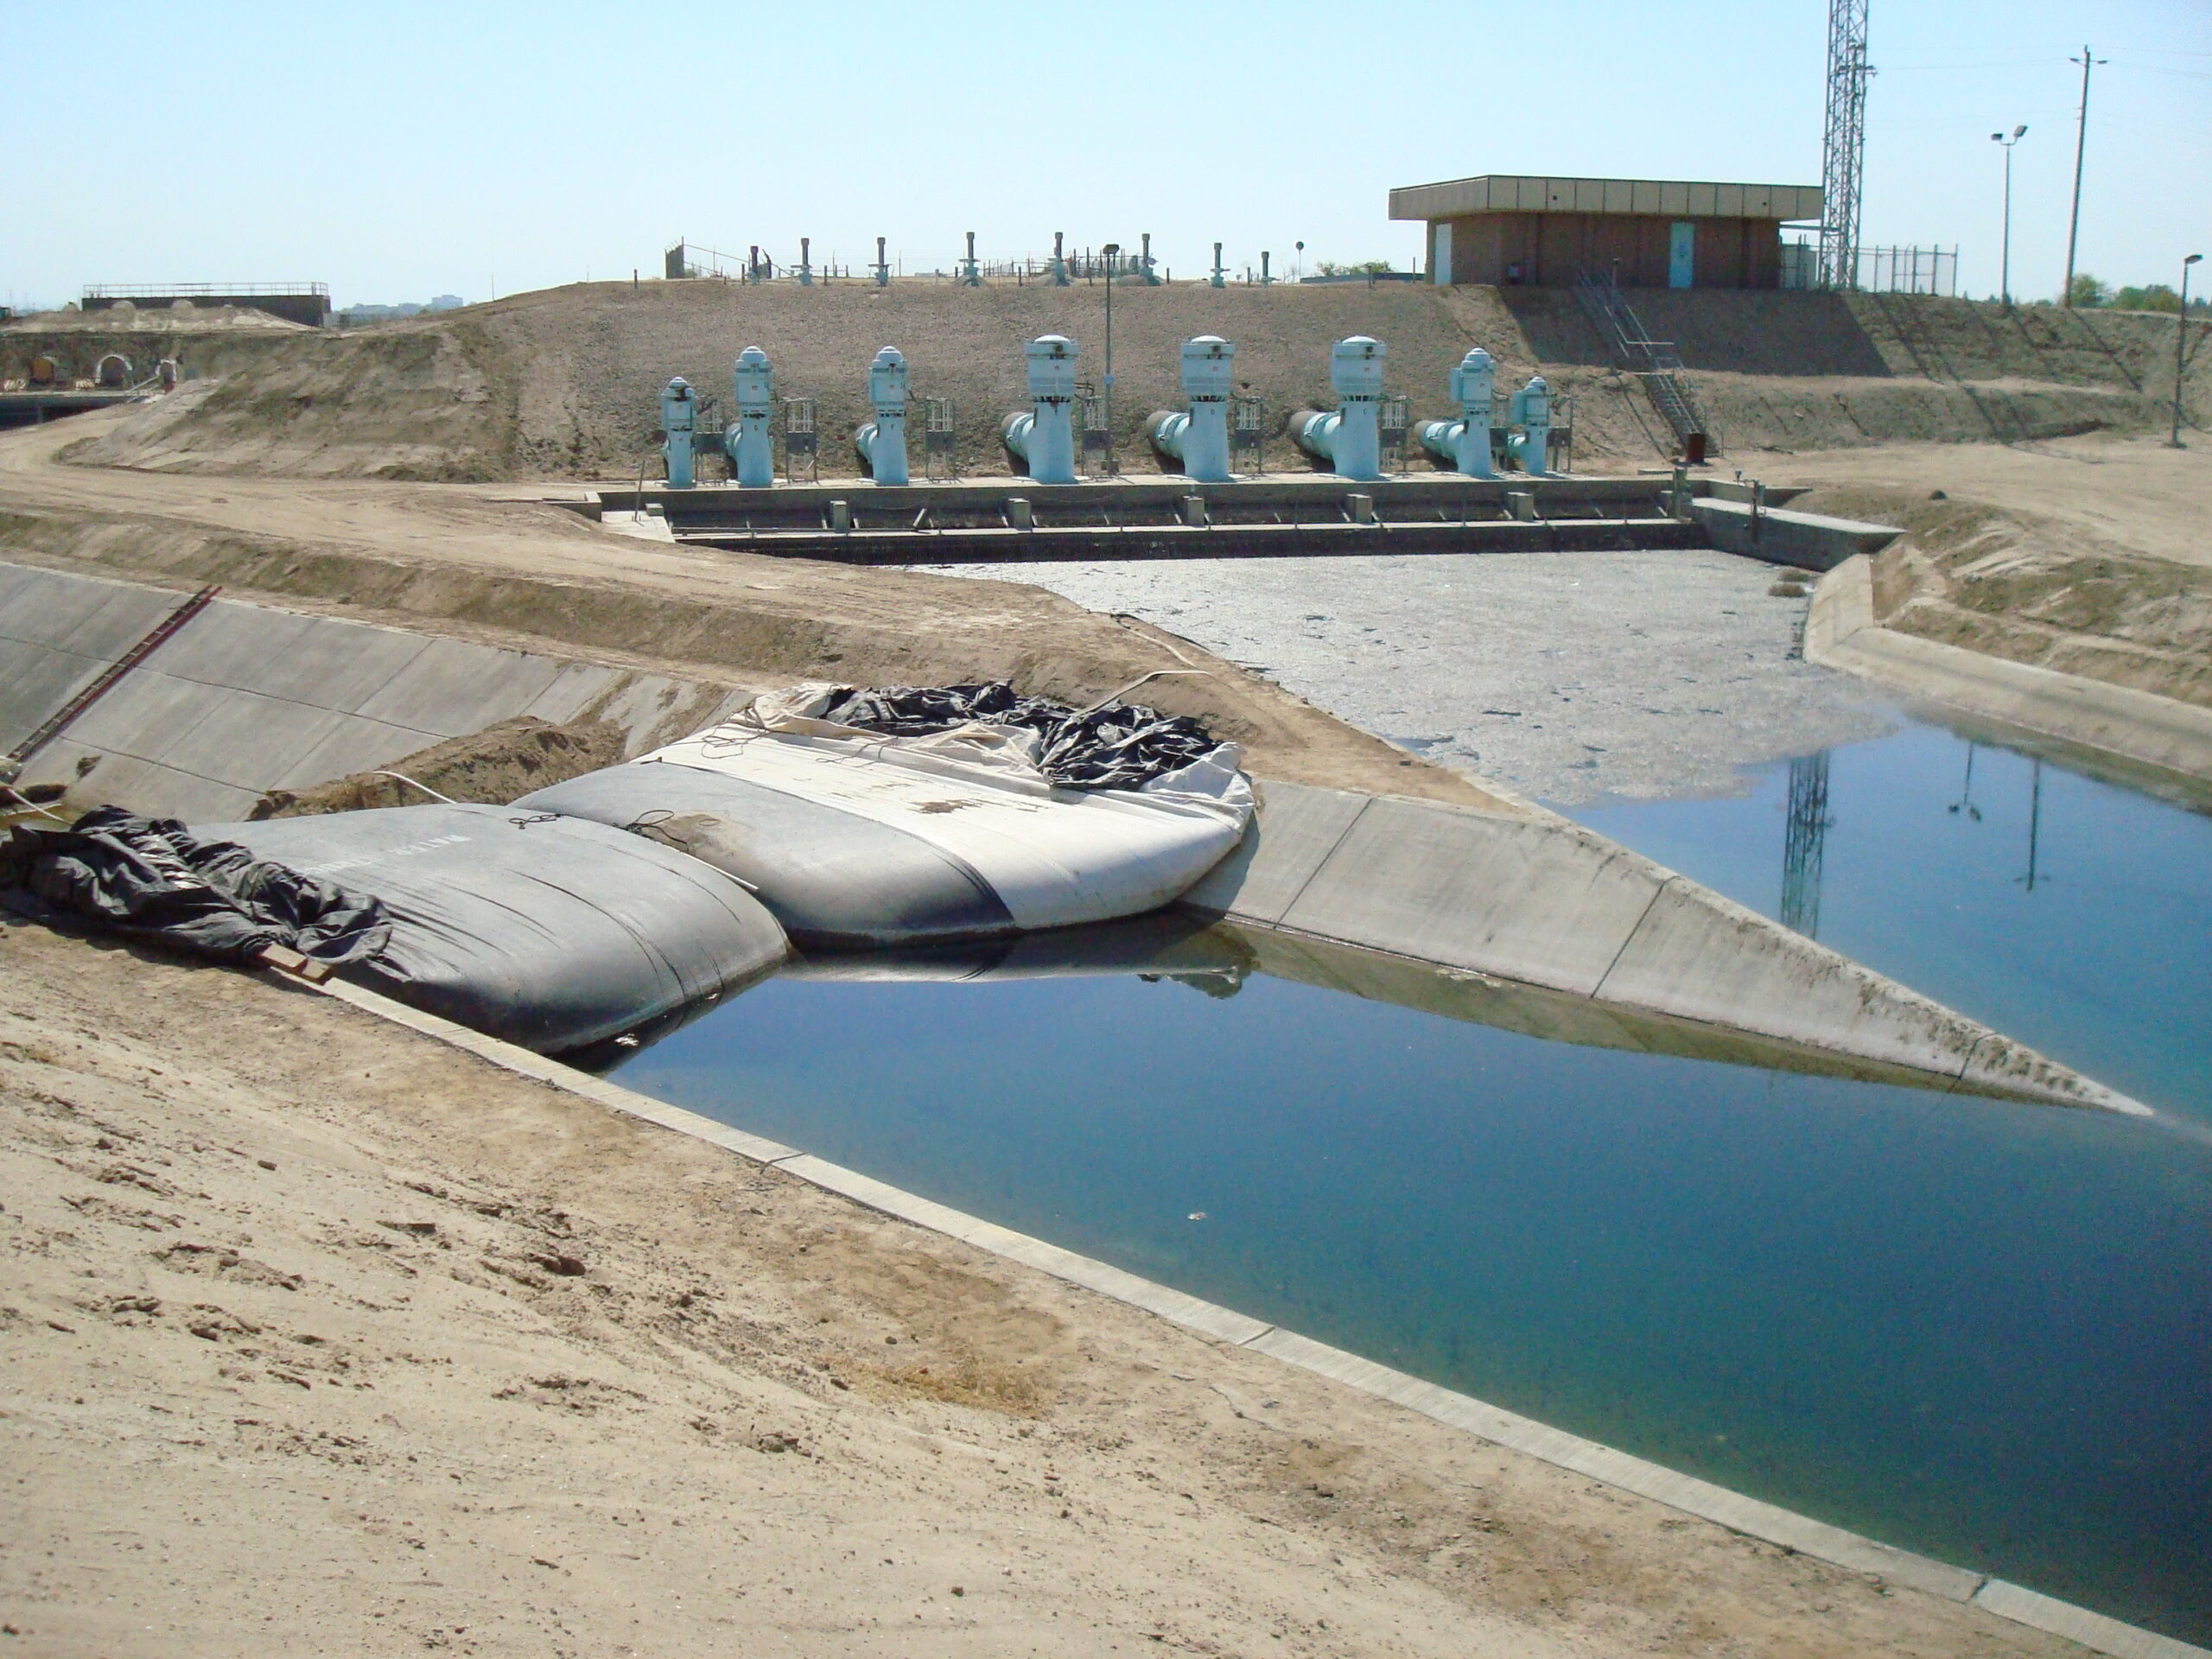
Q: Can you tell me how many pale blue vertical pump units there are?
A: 8